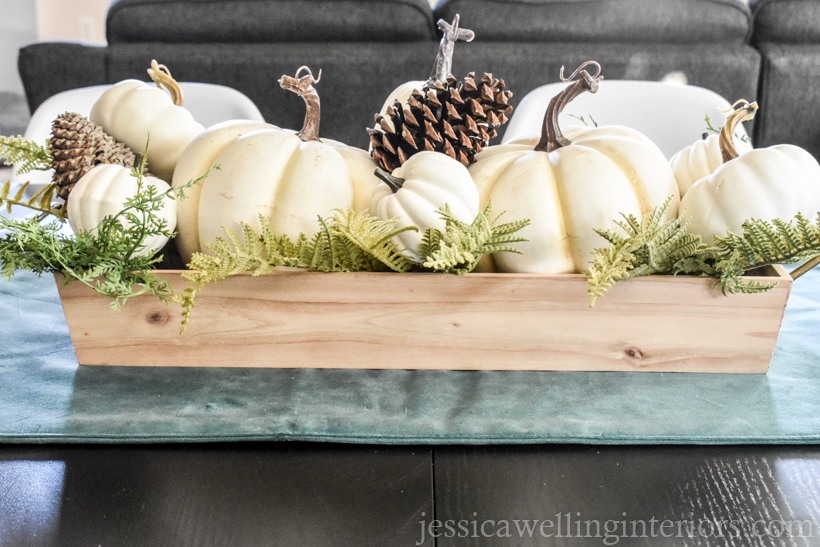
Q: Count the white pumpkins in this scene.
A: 8